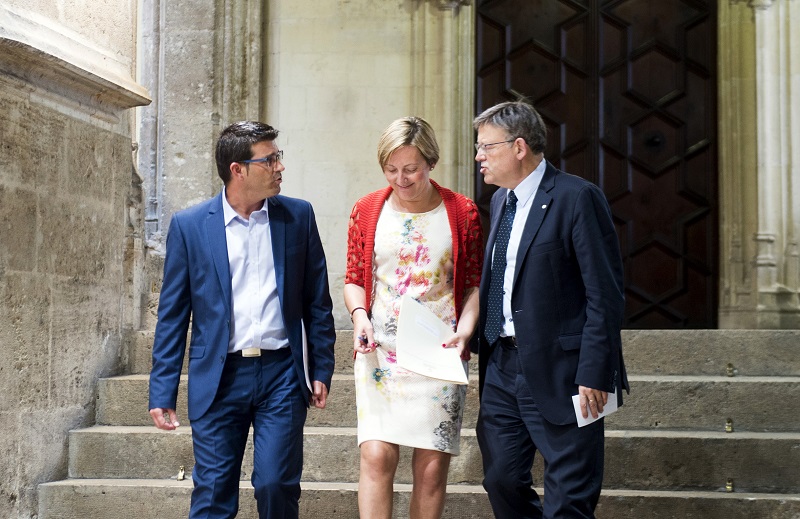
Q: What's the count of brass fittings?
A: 4